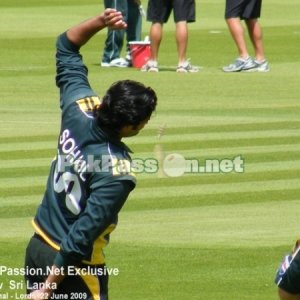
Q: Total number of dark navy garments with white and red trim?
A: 1